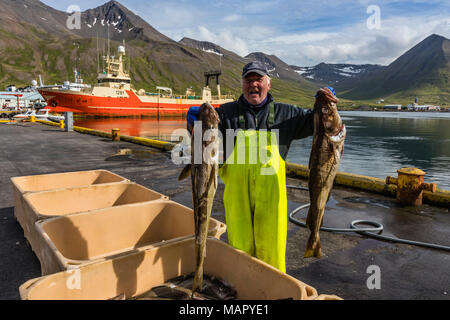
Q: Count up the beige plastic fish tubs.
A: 4